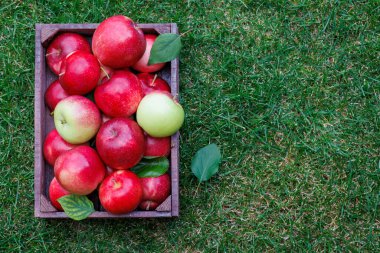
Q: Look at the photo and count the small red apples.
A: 14